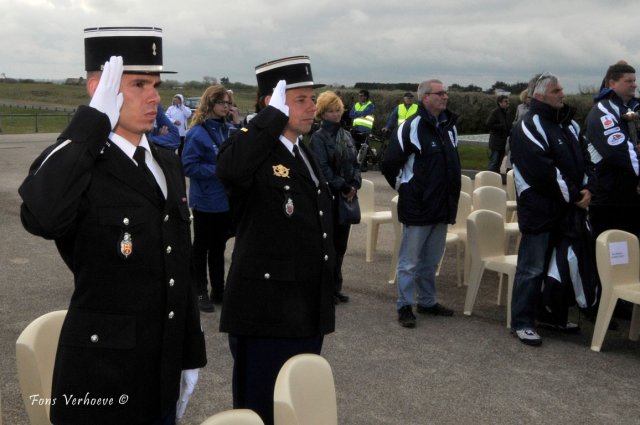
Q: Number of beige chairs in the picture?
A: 12